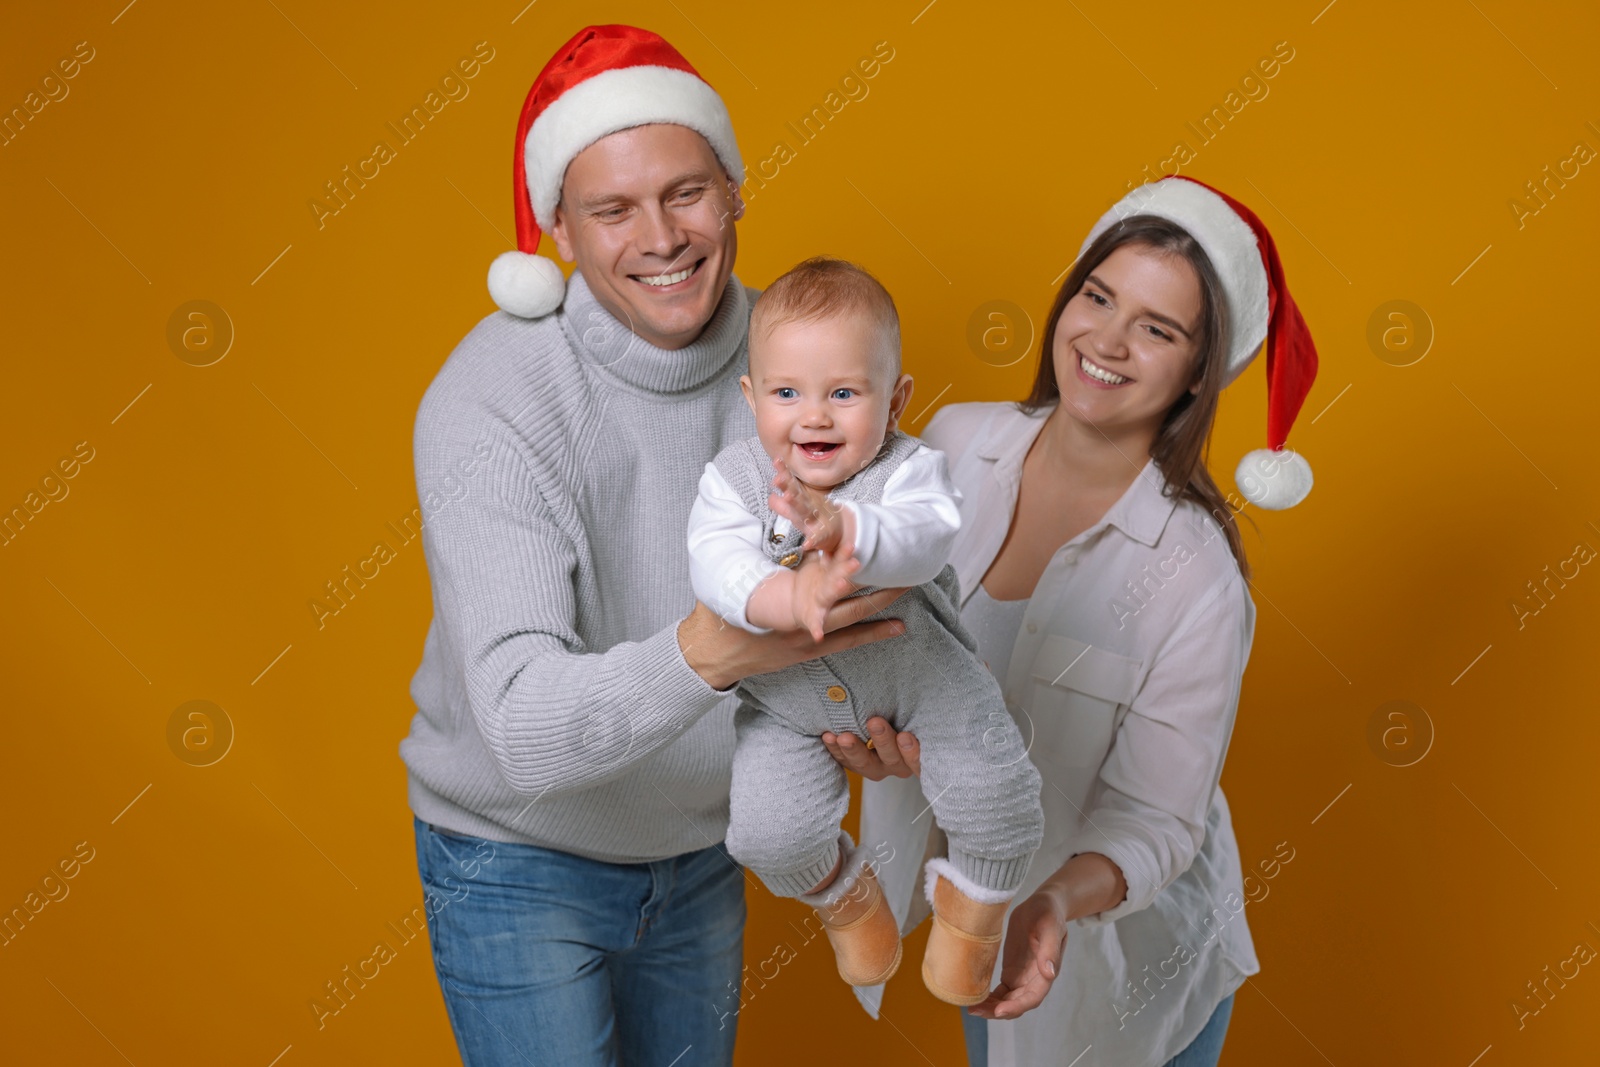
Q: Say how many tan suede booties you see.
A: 2